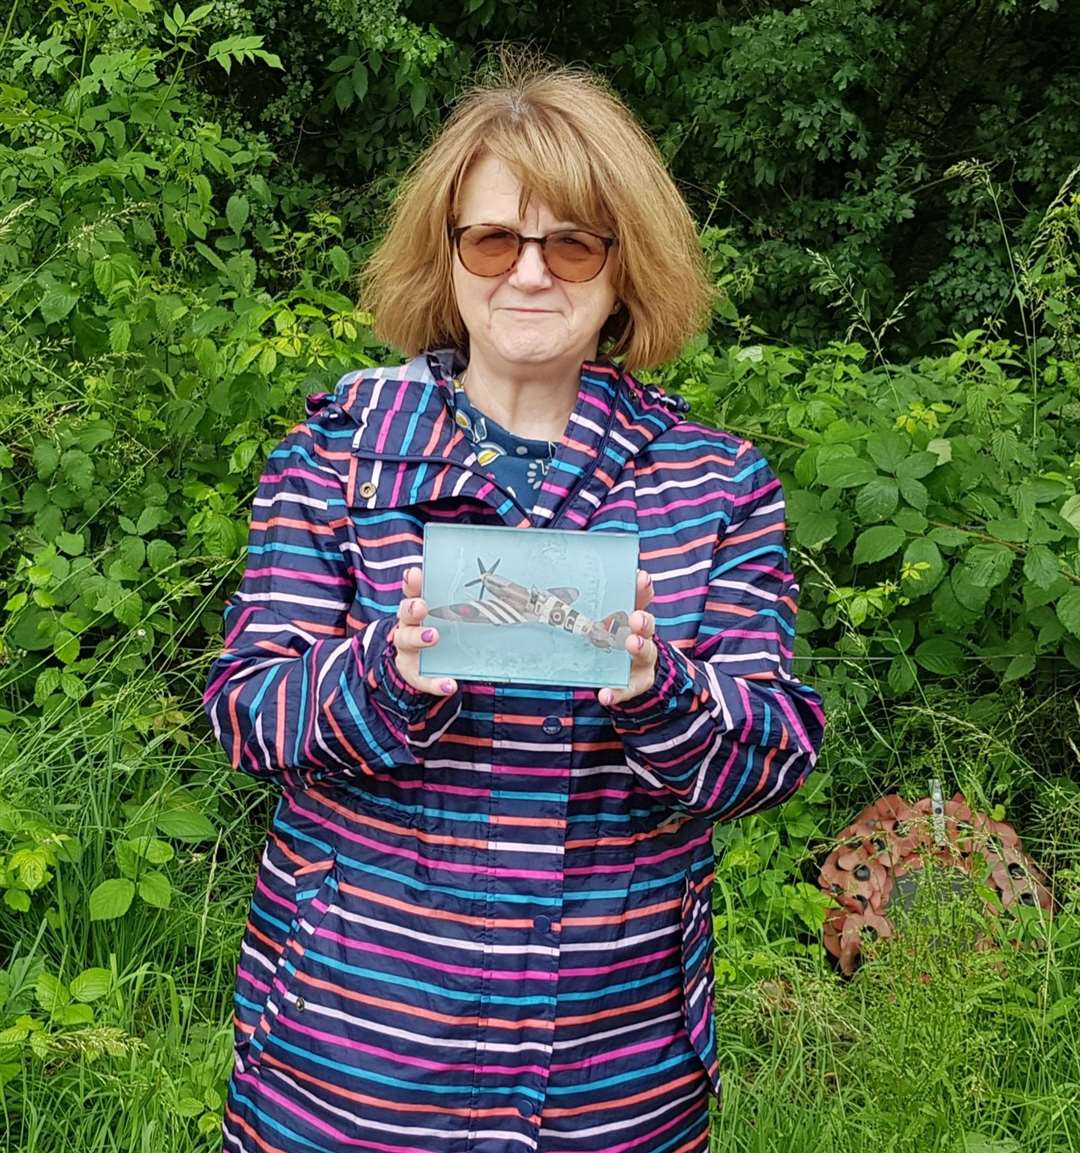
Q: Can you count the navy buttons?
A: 3